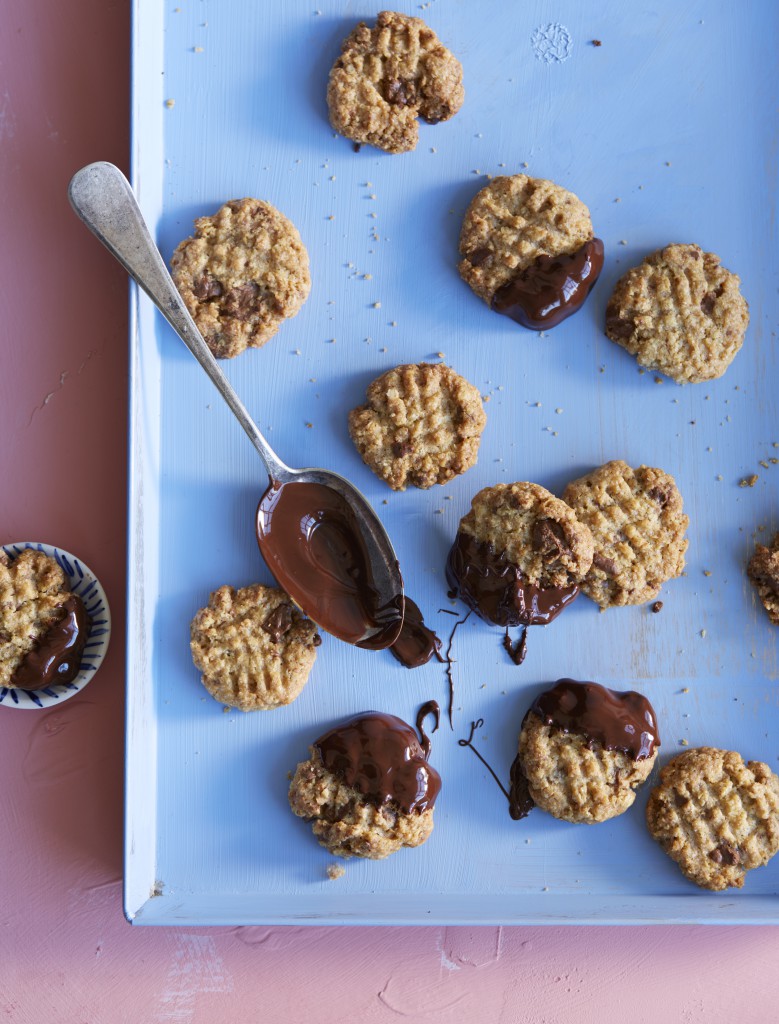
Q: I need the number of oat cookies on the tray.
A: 12